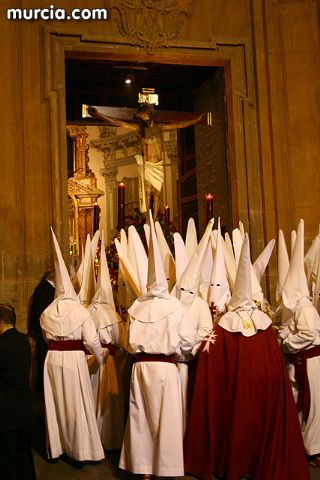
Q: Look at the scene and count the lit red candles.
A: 4